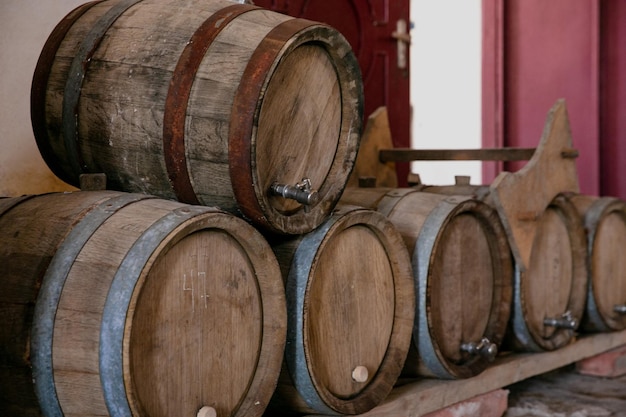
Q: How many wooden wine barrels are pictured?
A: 6